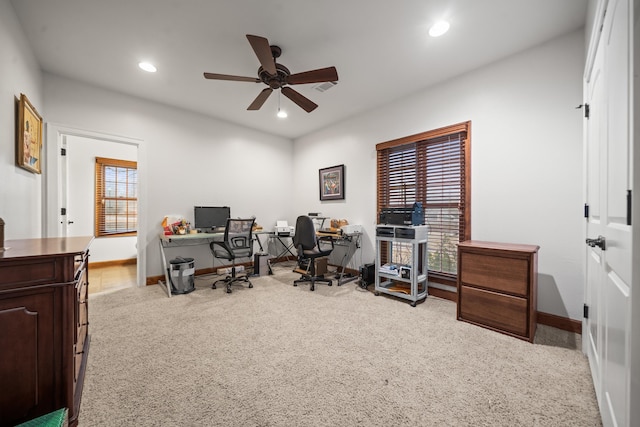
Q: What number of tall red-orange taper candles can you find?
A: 0